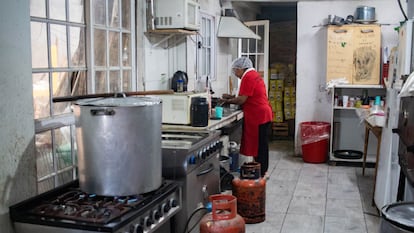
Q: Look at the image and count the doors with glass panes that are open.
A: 1